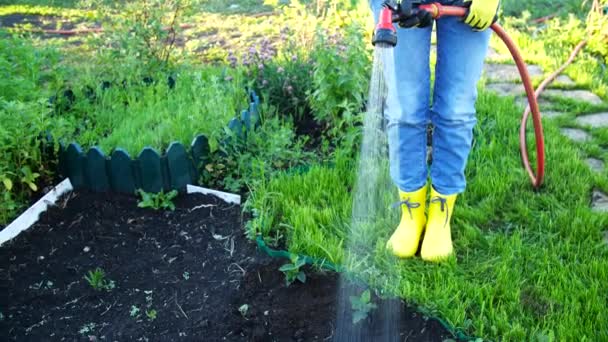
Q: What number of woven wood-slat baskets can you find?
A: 0